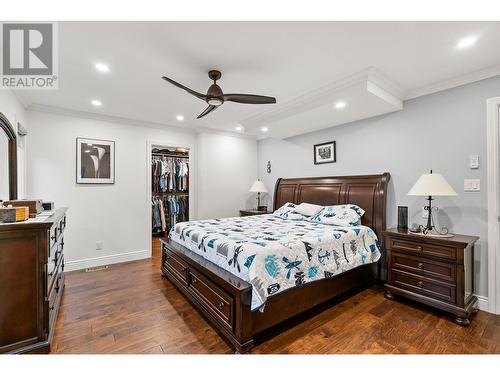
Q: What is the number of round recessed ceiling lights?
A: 7